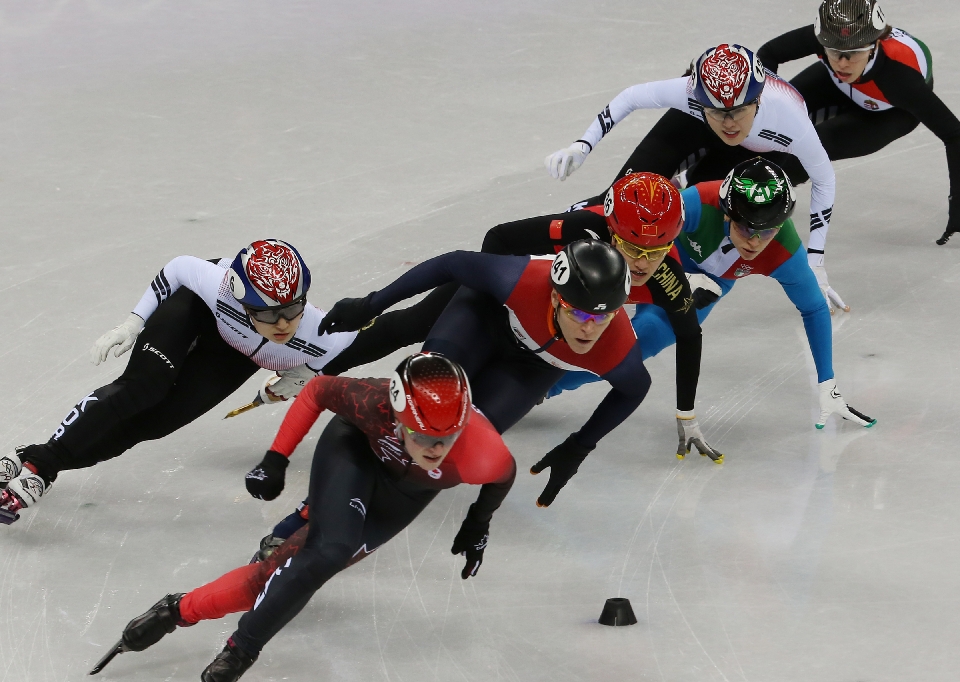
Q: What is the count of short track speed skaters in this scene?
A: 7